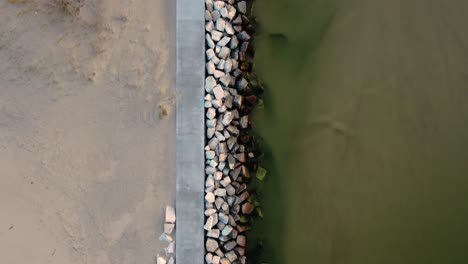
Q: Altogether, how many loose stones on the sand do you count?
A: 6